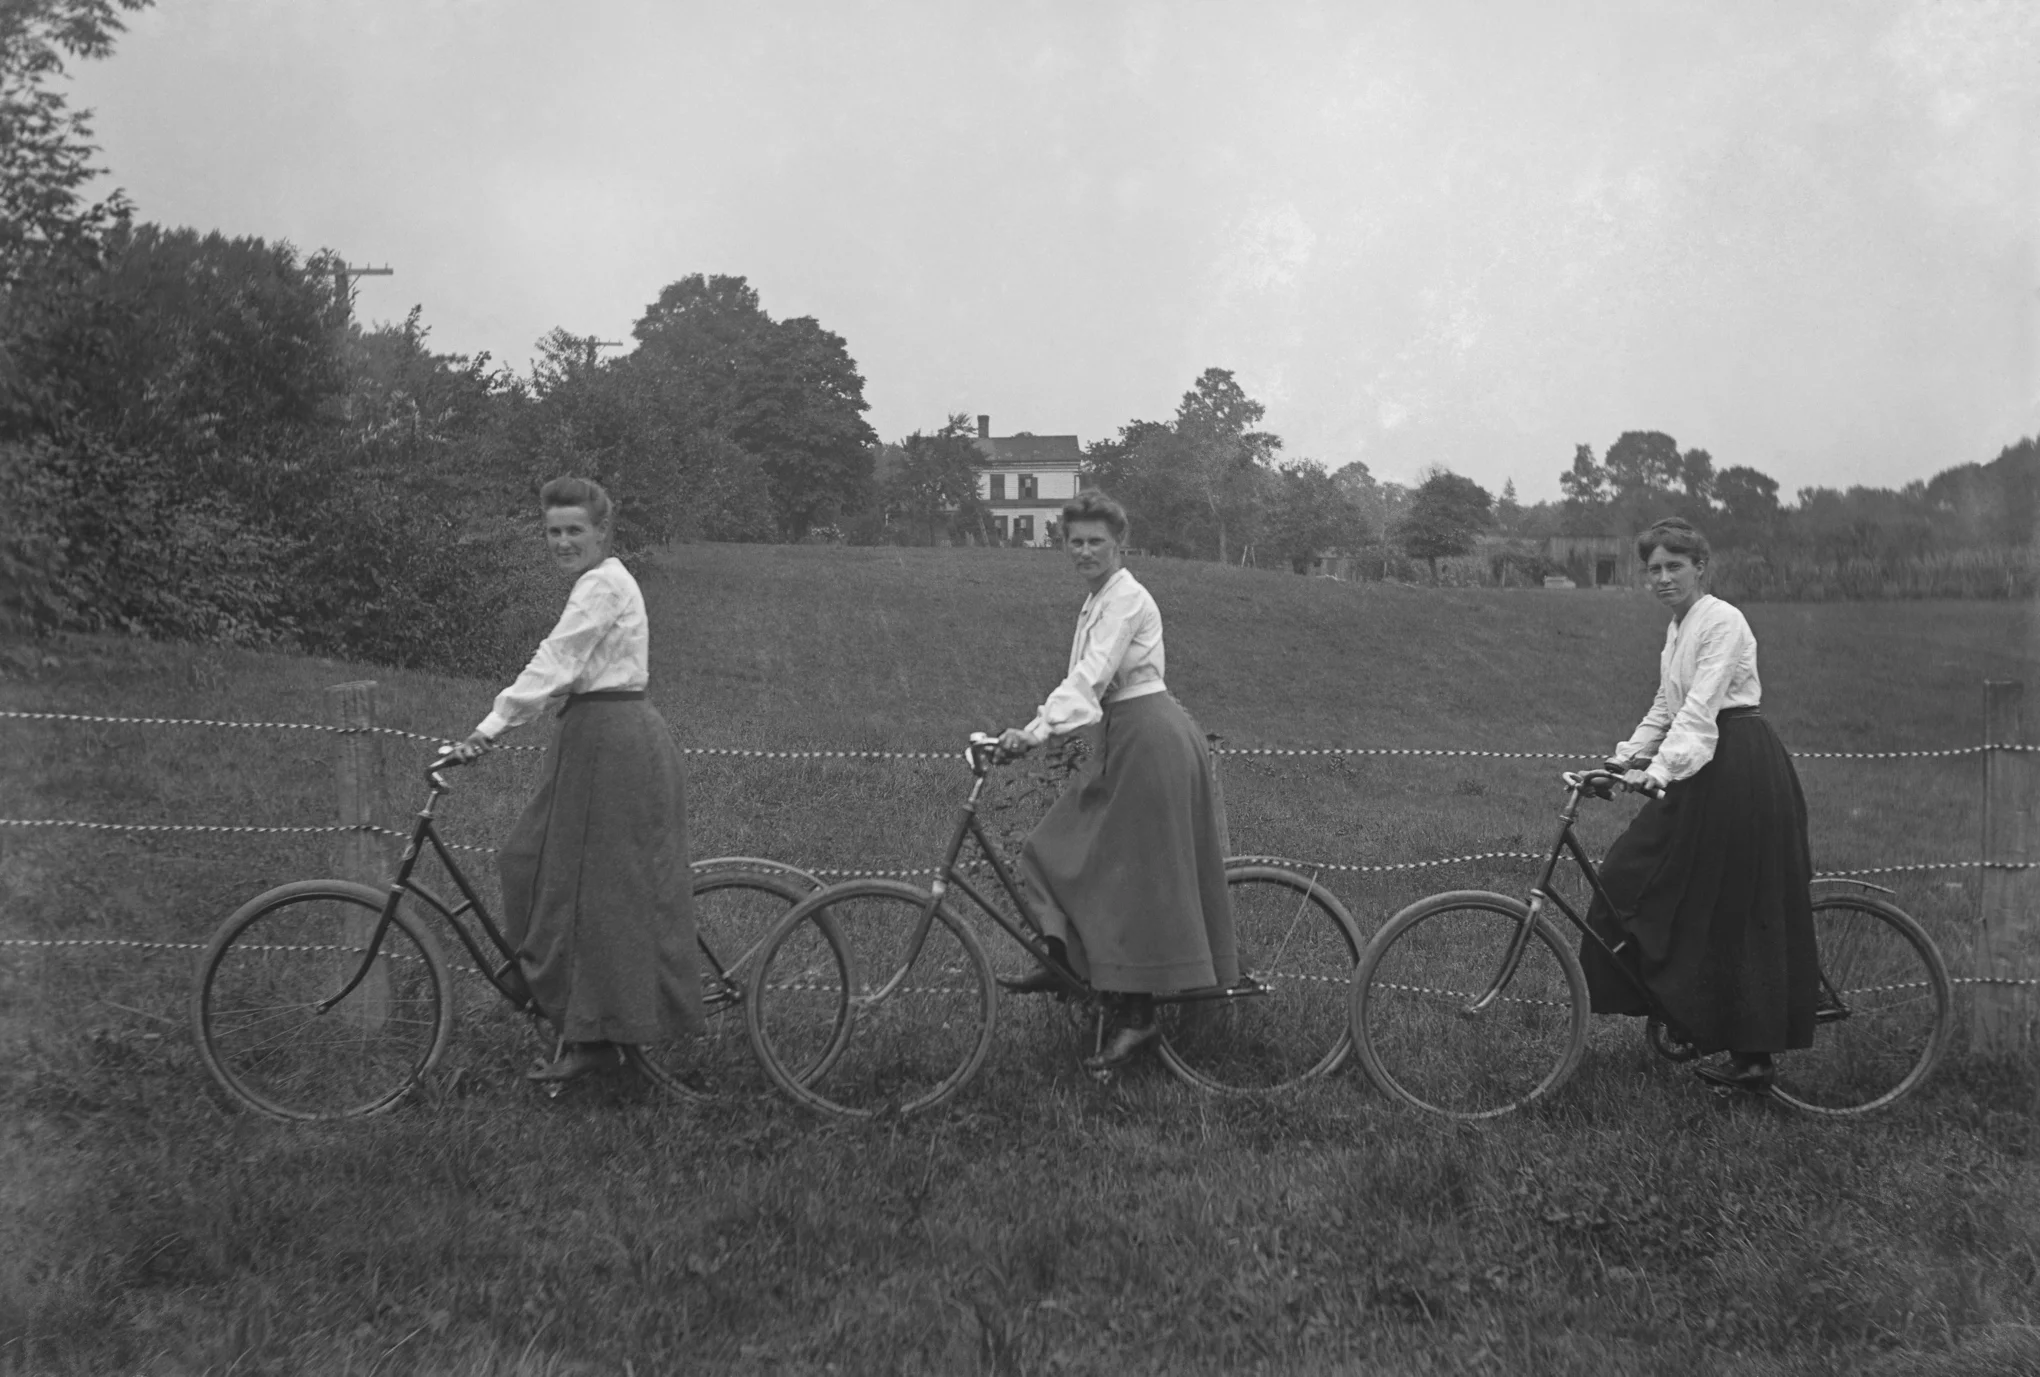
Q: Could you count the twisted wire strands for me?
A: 3